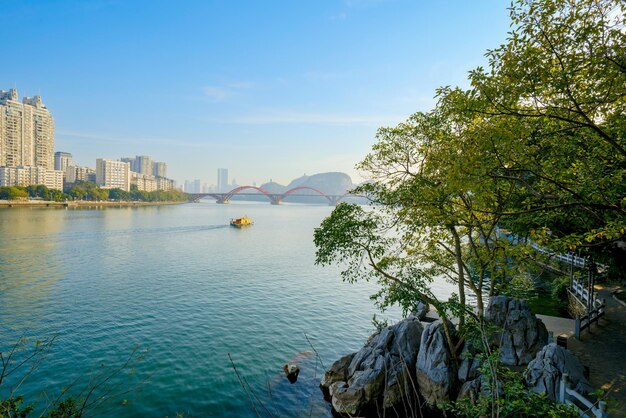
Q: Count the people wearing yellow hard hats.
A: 0